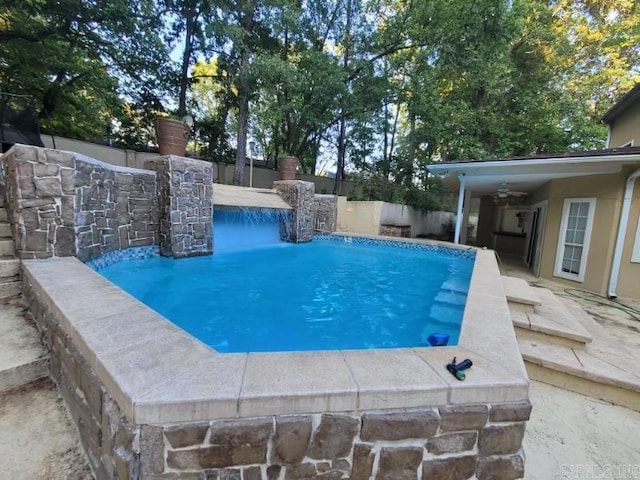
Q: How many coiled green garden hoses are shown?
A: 1